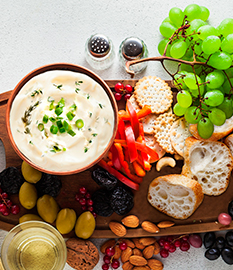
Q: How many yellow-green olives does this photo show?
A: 6